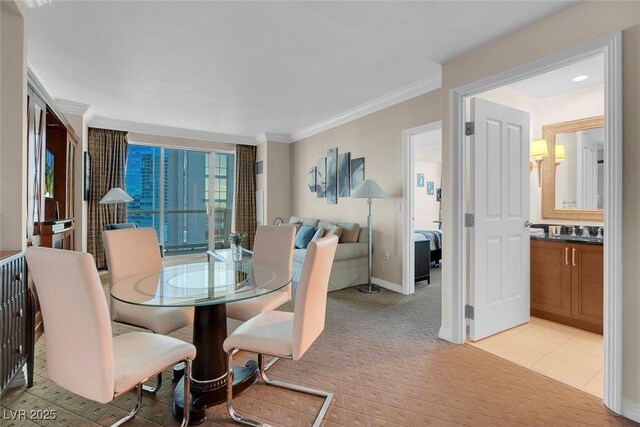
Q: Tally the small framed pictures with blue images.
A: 2